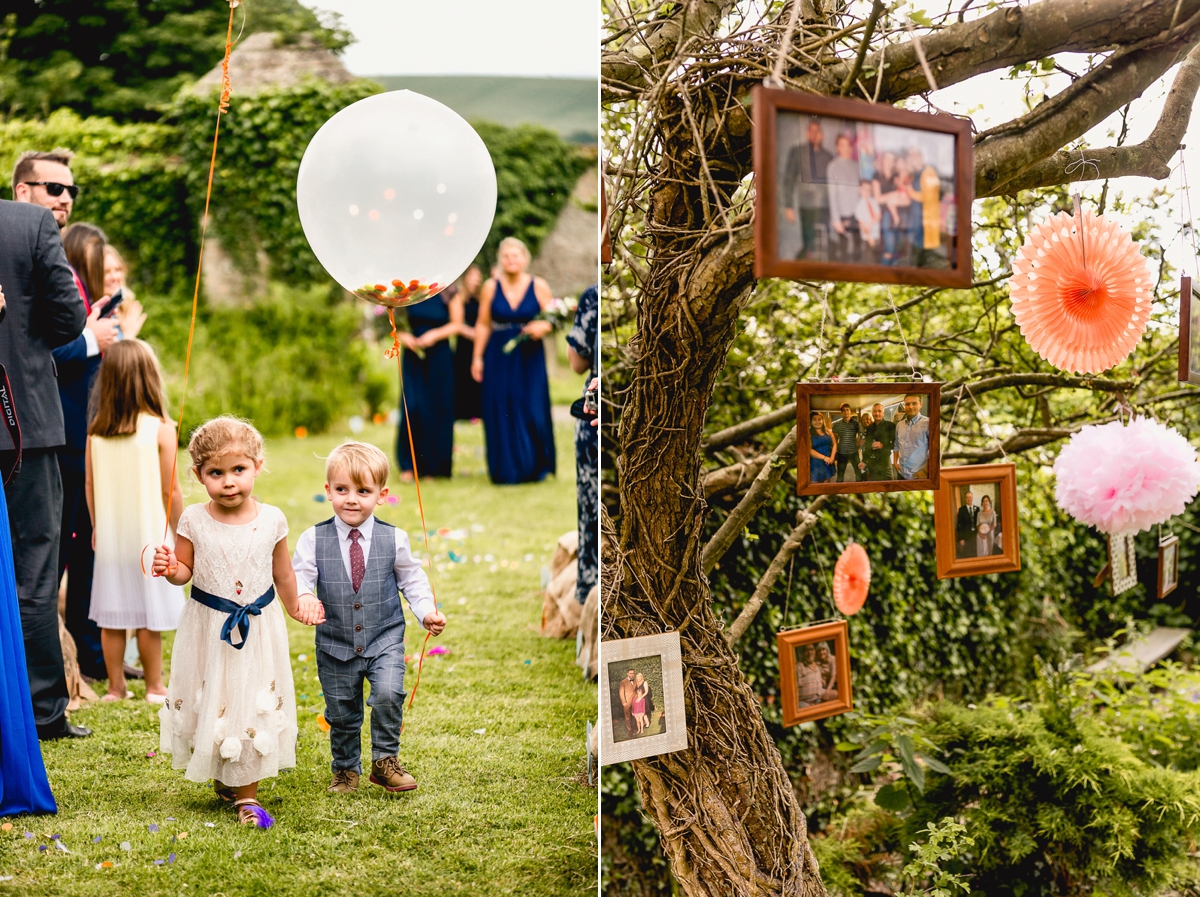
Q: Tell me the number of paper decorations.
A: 3